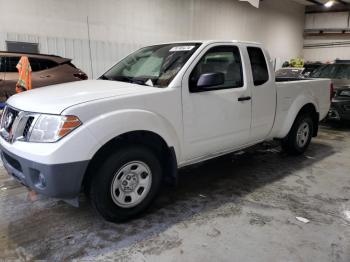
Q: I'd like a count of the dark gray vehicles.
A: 1